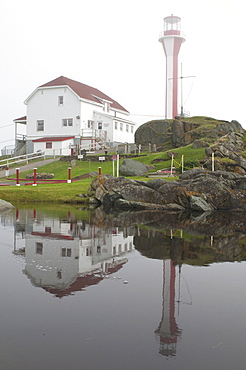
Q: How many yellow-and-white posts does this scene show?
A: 3